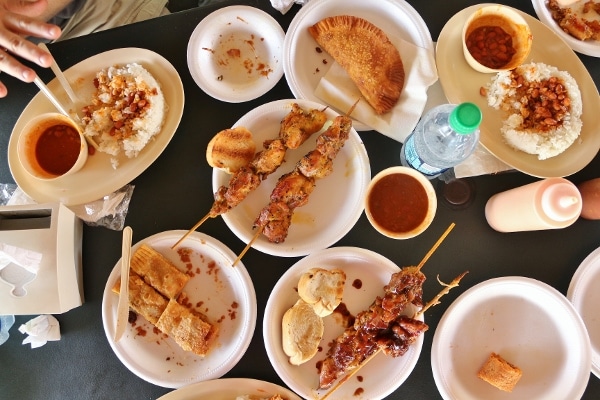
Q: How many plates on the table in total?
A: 11